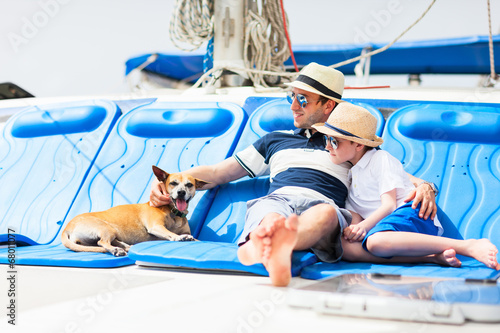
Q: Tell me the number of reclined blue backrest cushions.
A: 4